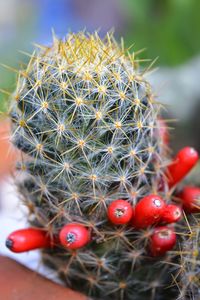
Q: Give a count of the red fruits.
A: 8